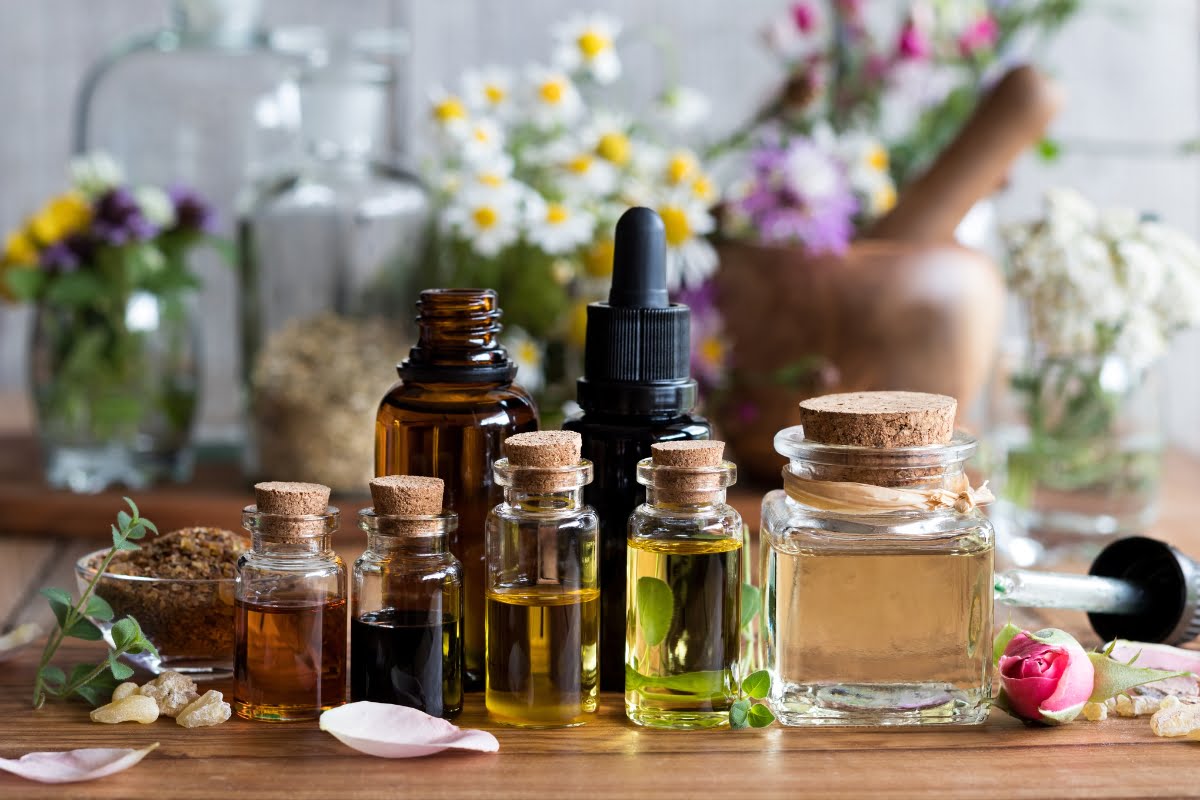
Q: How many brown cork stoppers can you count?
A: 5